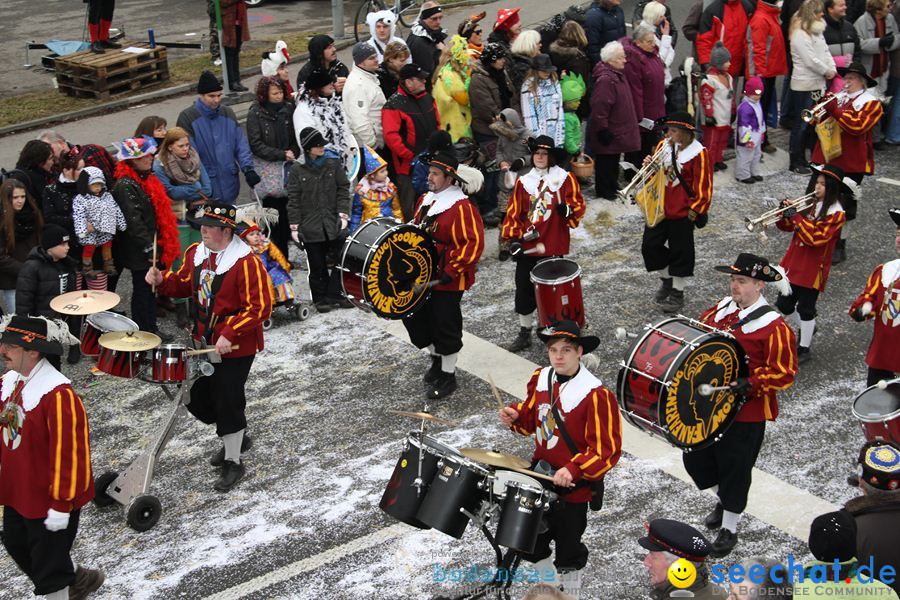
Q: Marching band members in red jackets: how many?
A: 10